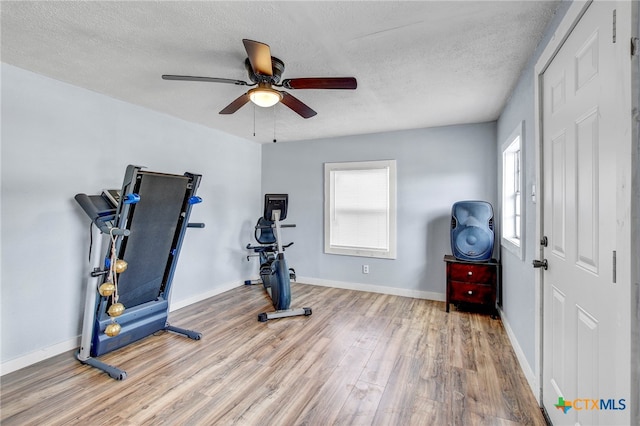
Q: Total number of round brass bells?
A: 4